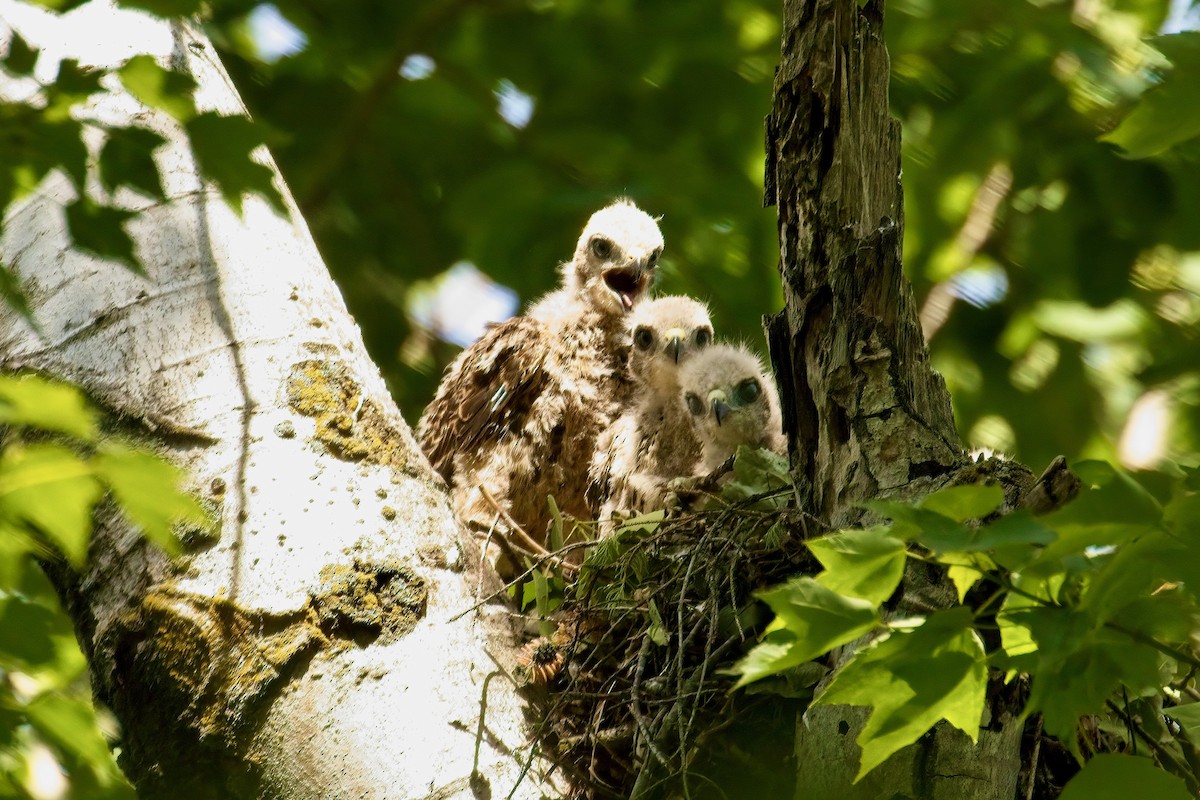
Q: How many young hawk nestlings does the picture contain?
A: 3